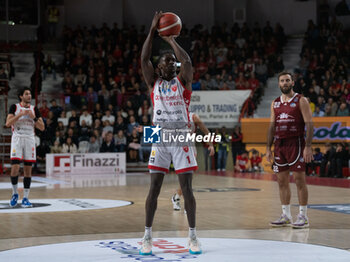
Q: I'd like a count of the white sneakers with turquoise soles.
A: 2